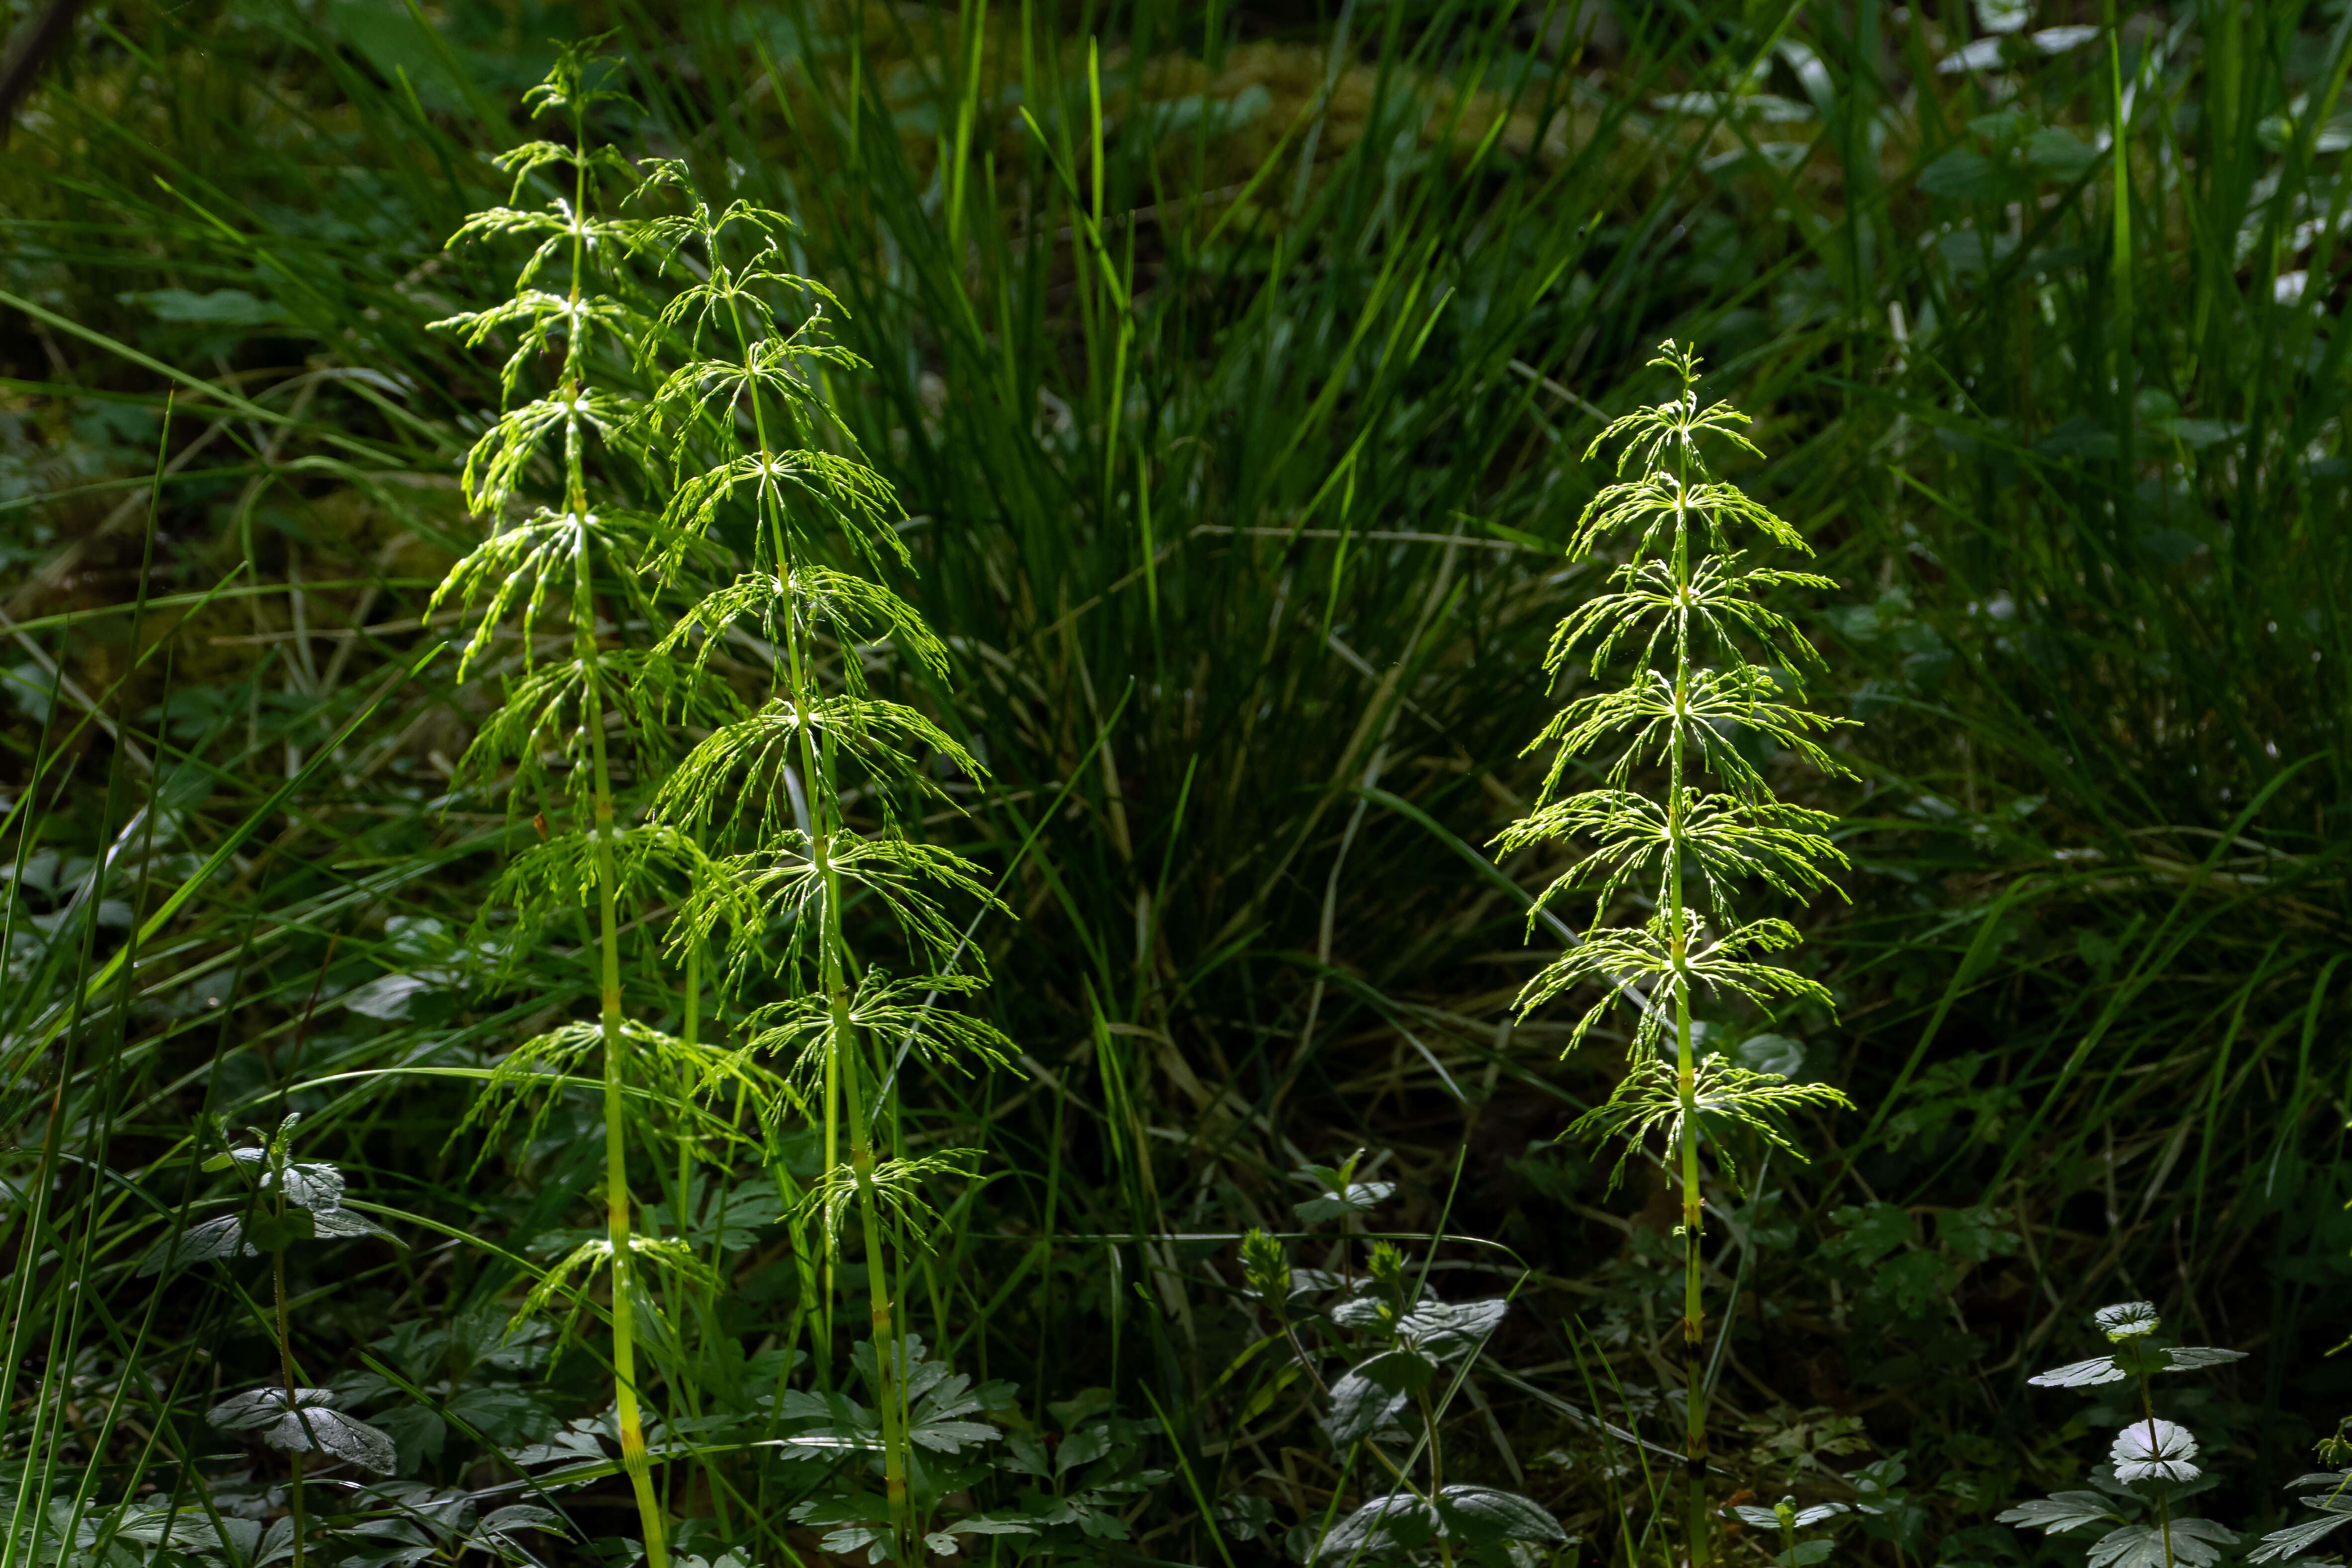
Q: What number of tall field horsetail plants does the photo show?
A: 3